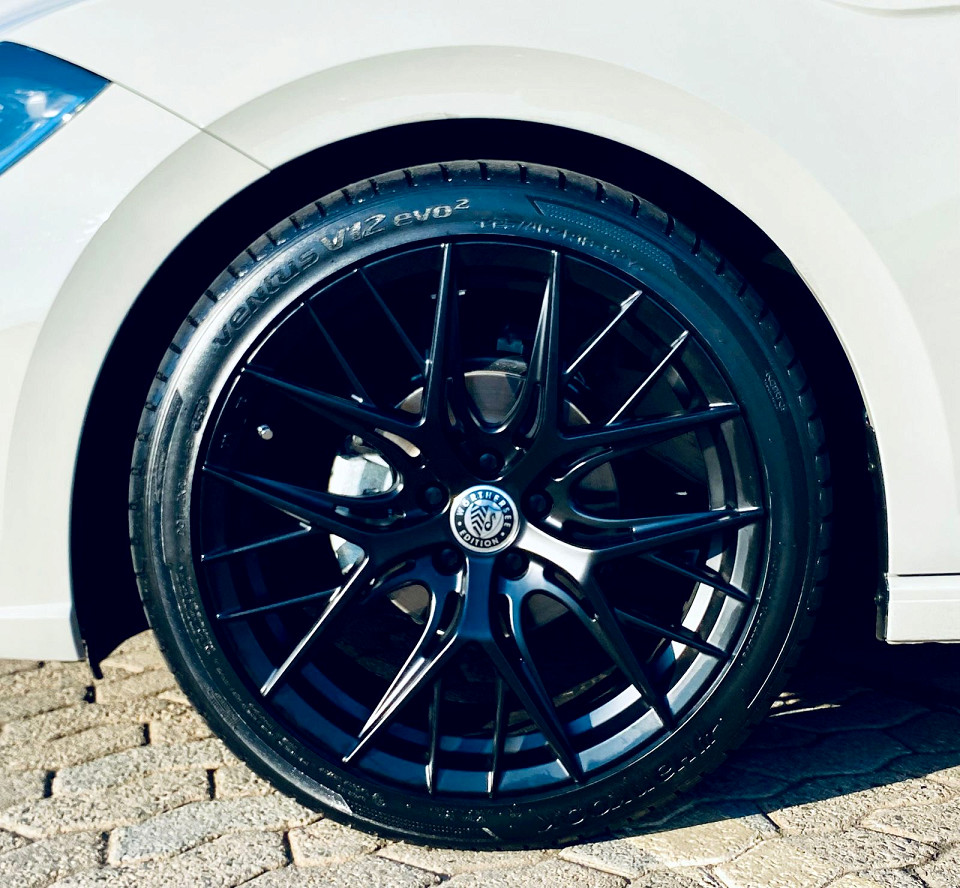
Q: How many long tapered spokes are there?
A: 10